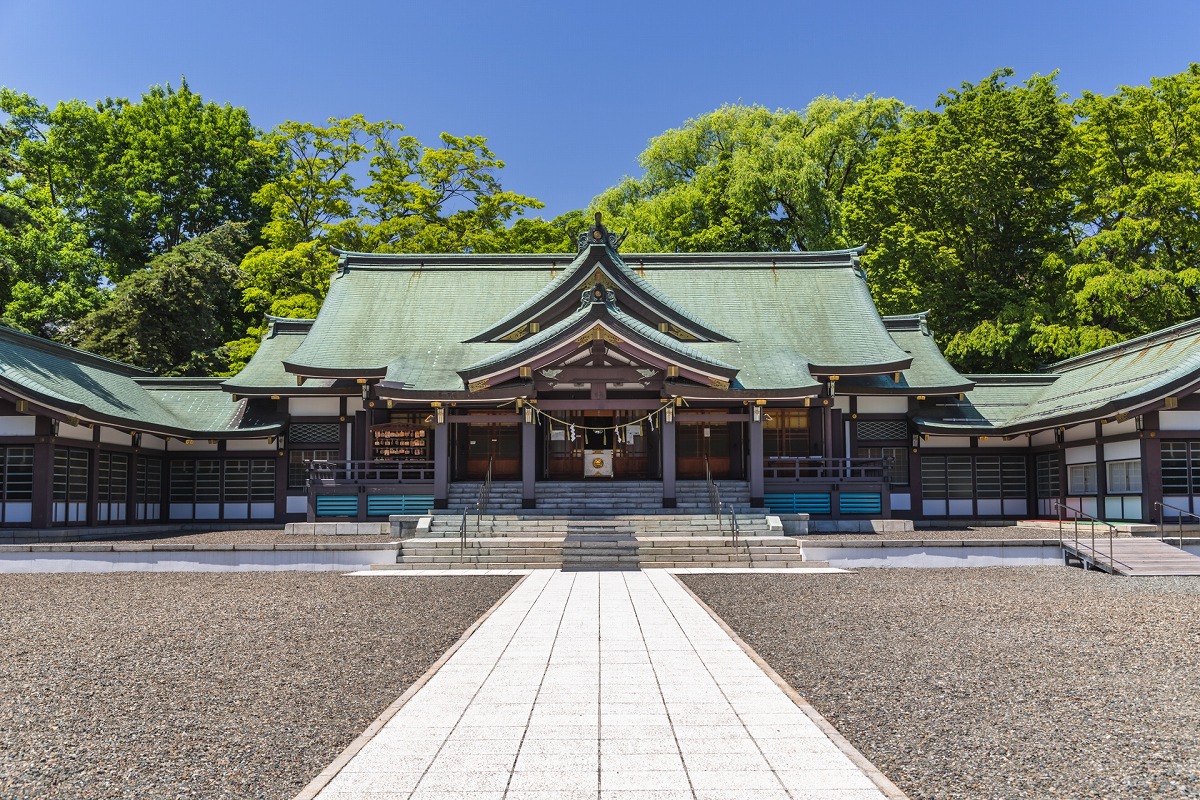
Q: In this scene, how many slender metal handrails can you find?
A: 6